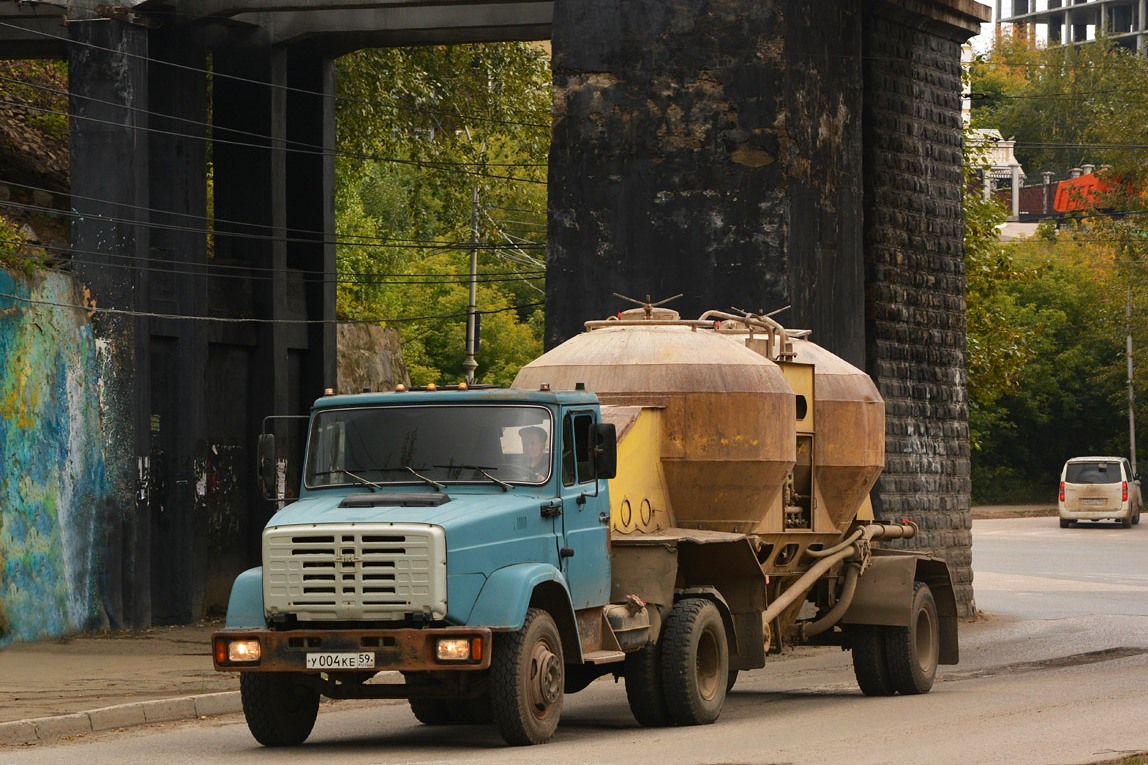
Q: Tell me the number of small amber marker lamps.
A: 5